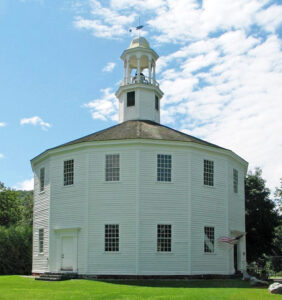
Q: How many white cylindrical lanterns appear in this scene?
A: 1